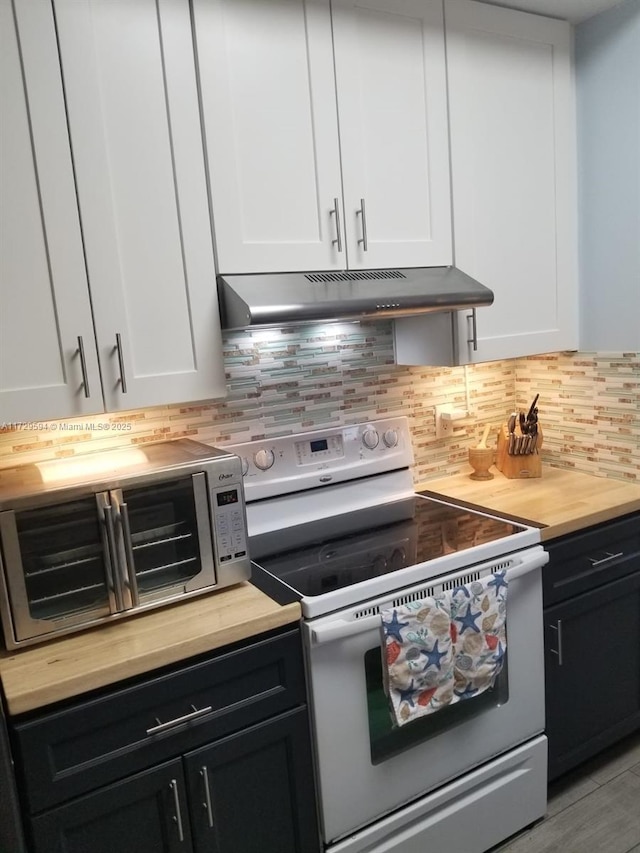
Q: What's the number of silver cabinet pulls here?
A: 10